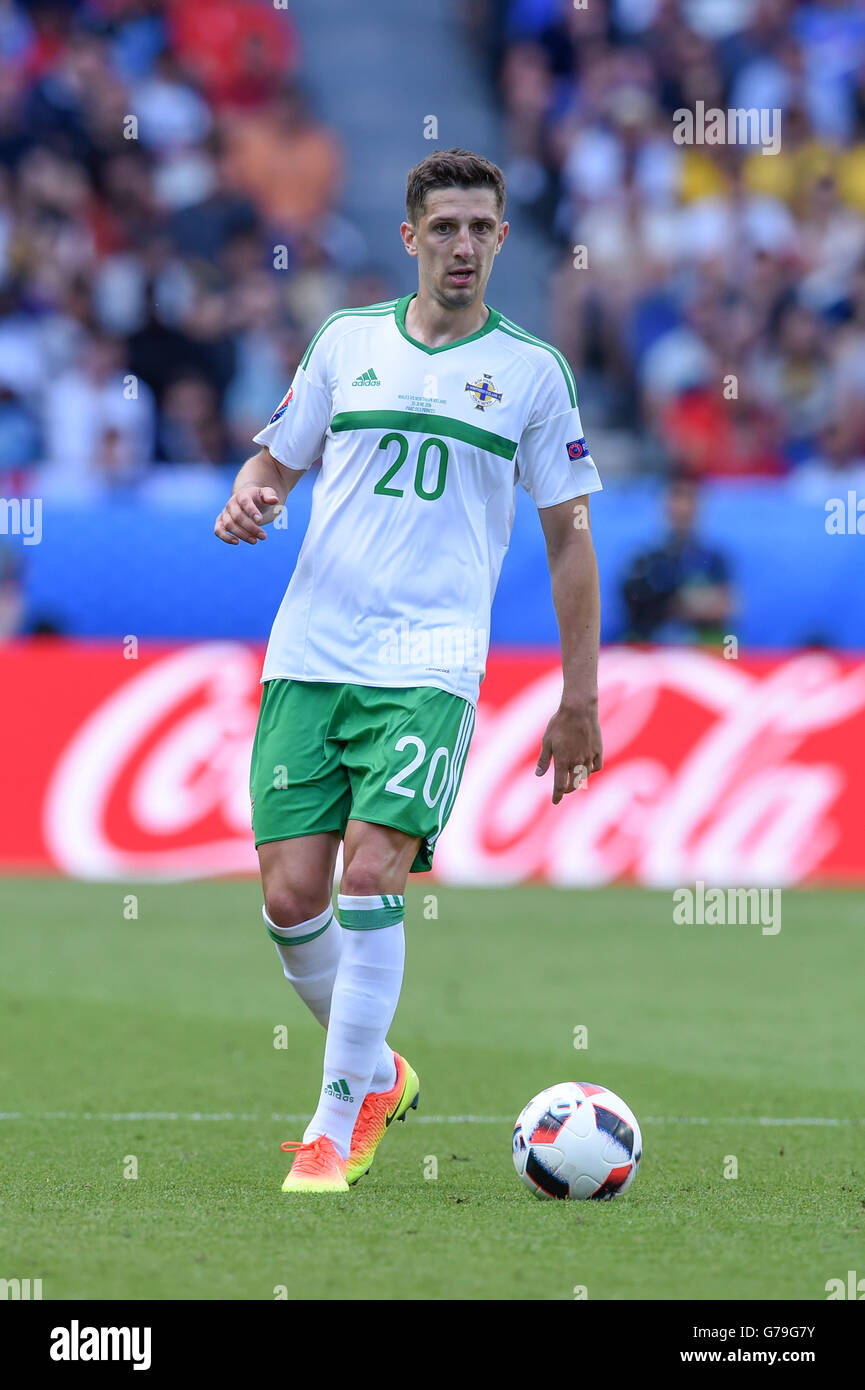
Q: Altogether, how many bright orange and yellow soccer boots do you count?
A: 2